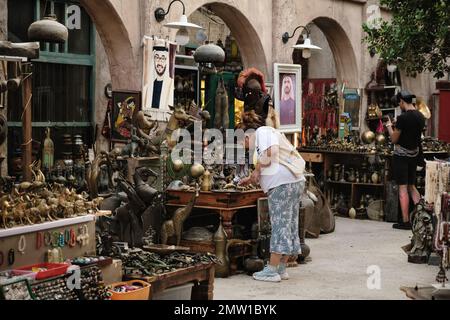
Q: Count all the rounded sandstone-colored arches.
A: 3